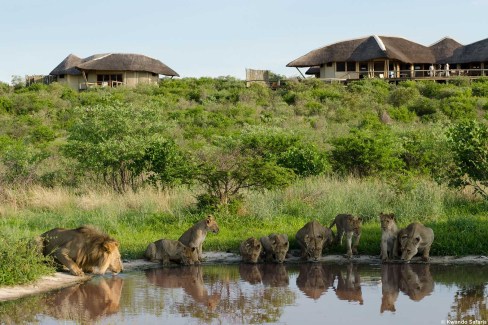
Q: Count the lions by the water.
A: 9